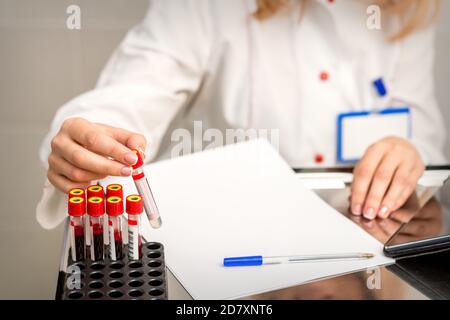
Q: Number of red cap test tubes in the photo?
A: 8